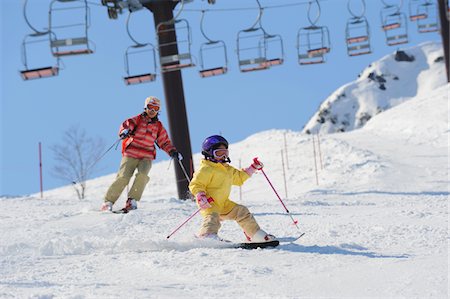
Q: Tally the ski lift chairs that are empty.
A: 15